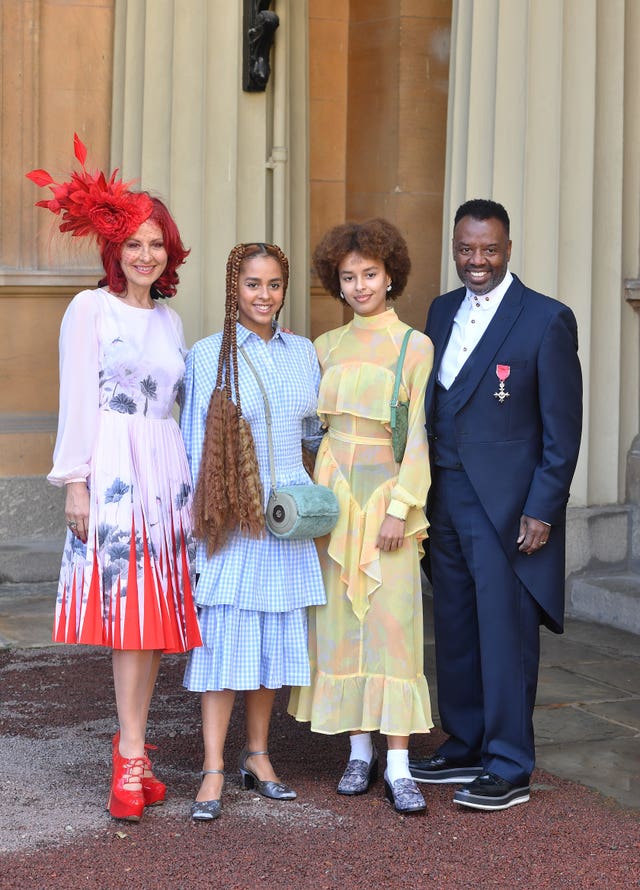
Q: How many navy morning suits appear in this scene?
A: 1